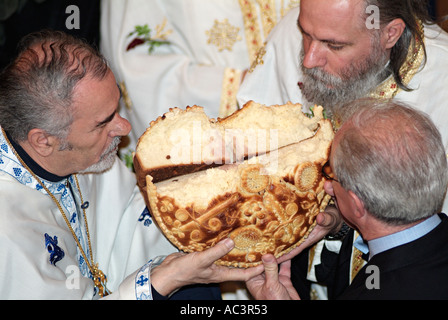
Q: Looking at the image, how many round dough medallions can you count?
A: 3